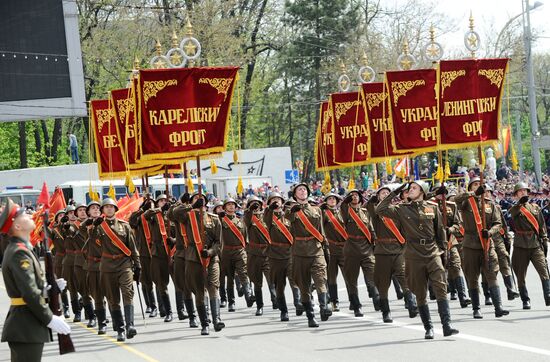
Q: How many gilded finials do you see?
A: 9